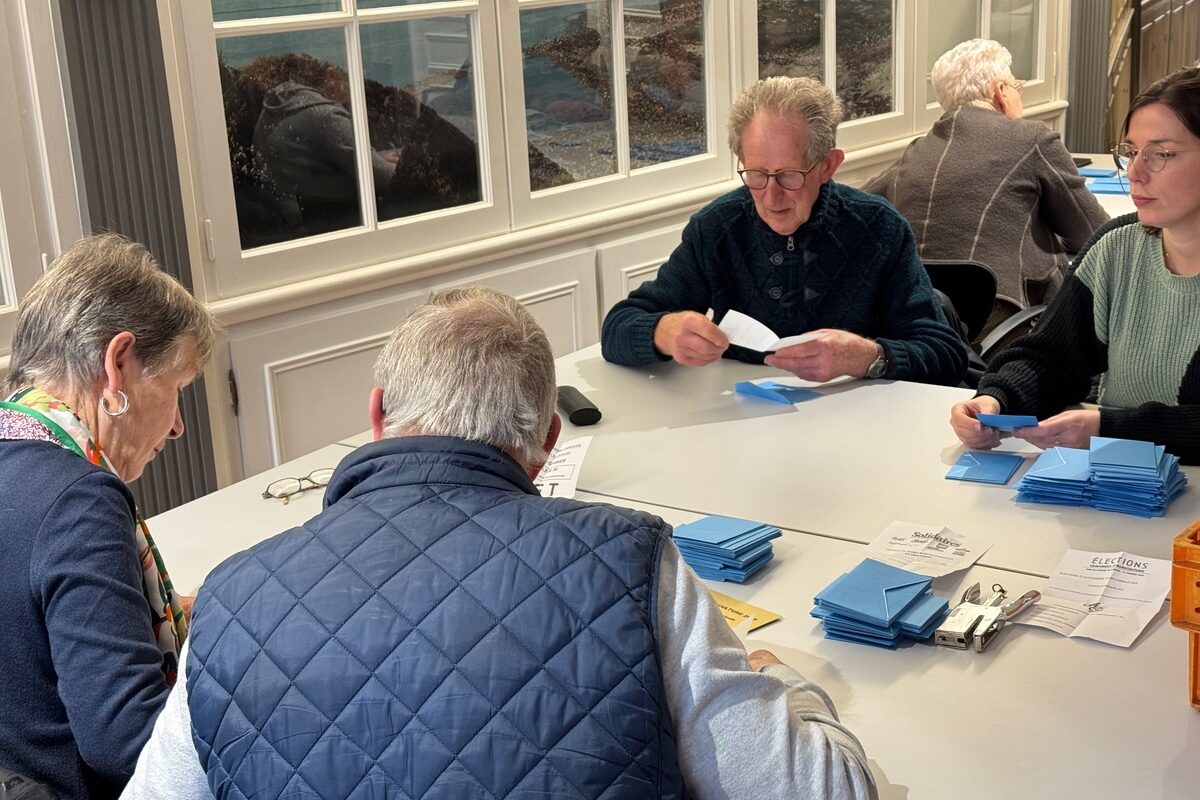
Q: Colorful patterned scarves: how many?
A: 1